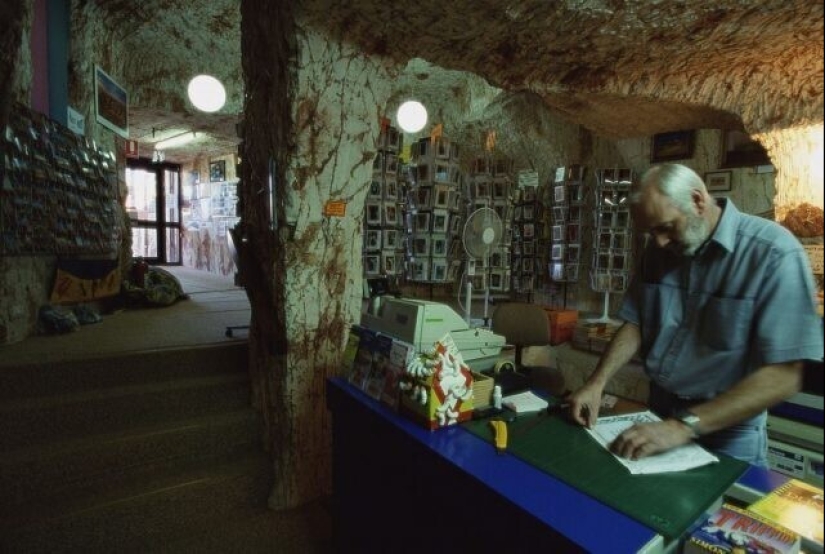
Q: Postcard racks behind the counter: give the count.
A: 6